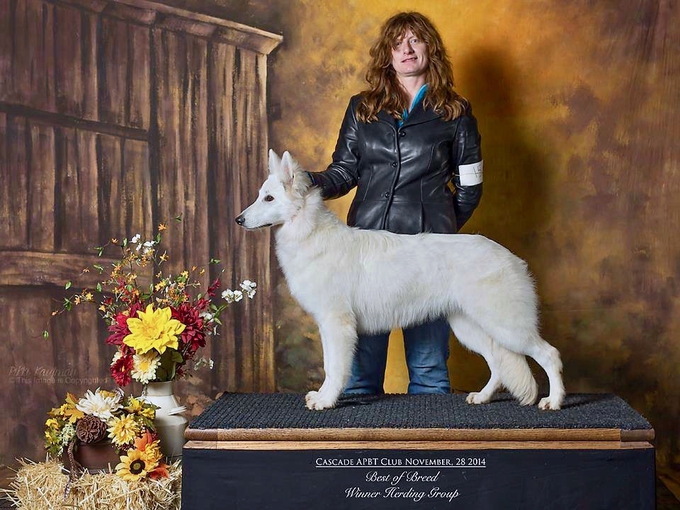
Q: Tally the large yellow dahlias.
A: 1